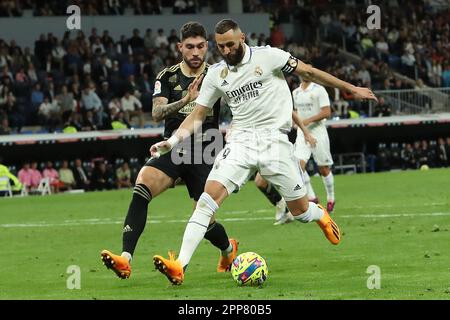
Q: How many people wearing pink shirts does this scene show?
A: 3